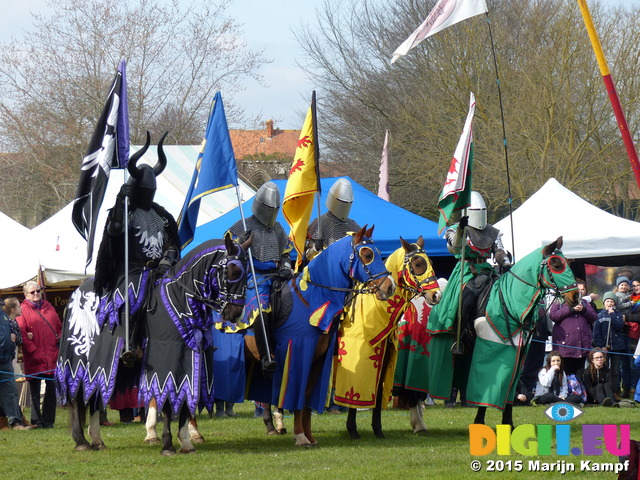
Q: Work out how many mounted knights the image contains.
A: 4